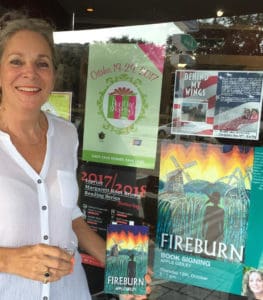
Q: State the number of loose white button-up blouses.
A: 1